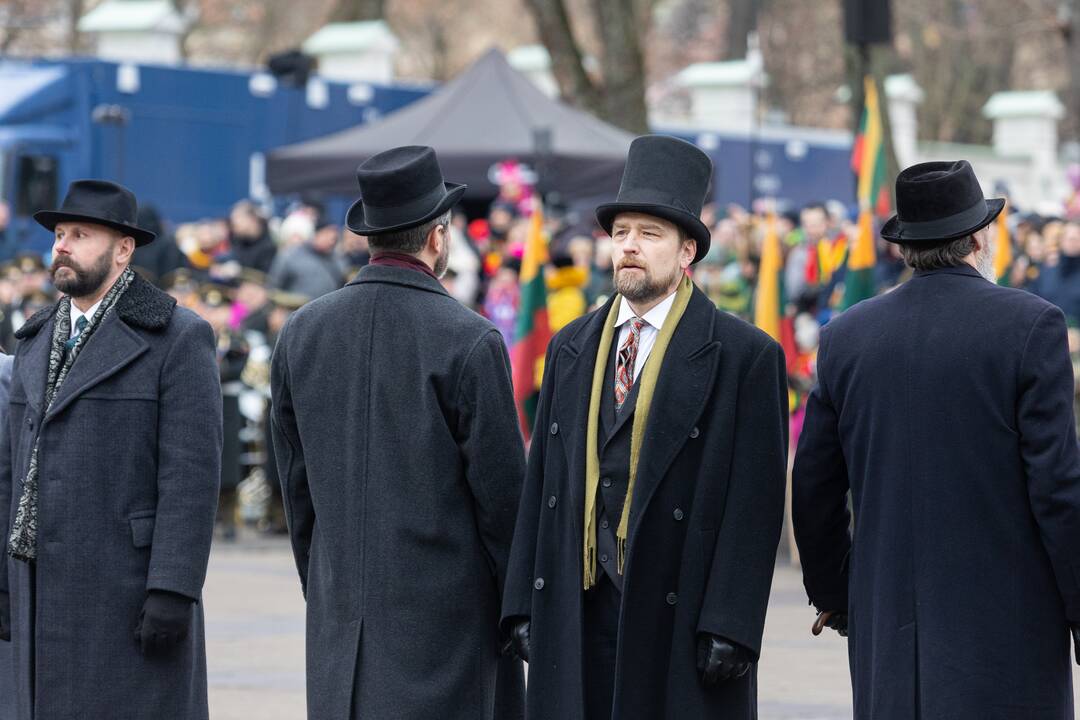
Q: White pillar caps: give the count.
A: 6